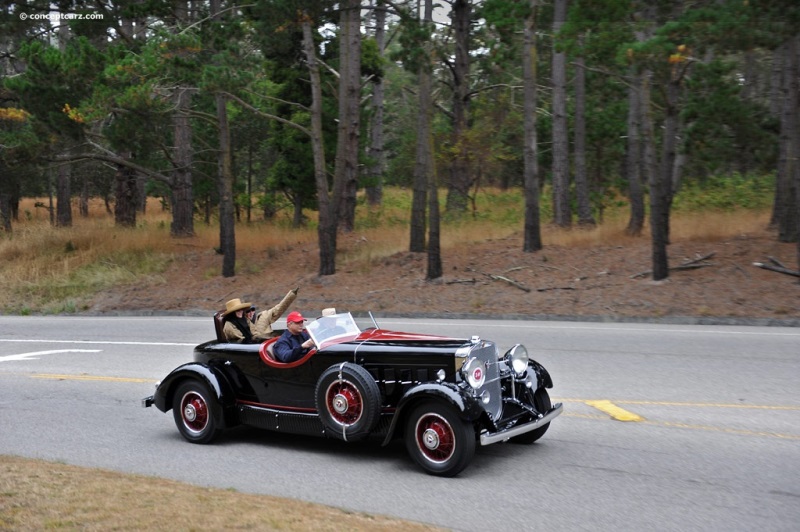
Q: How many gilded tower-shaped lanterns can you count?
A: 0